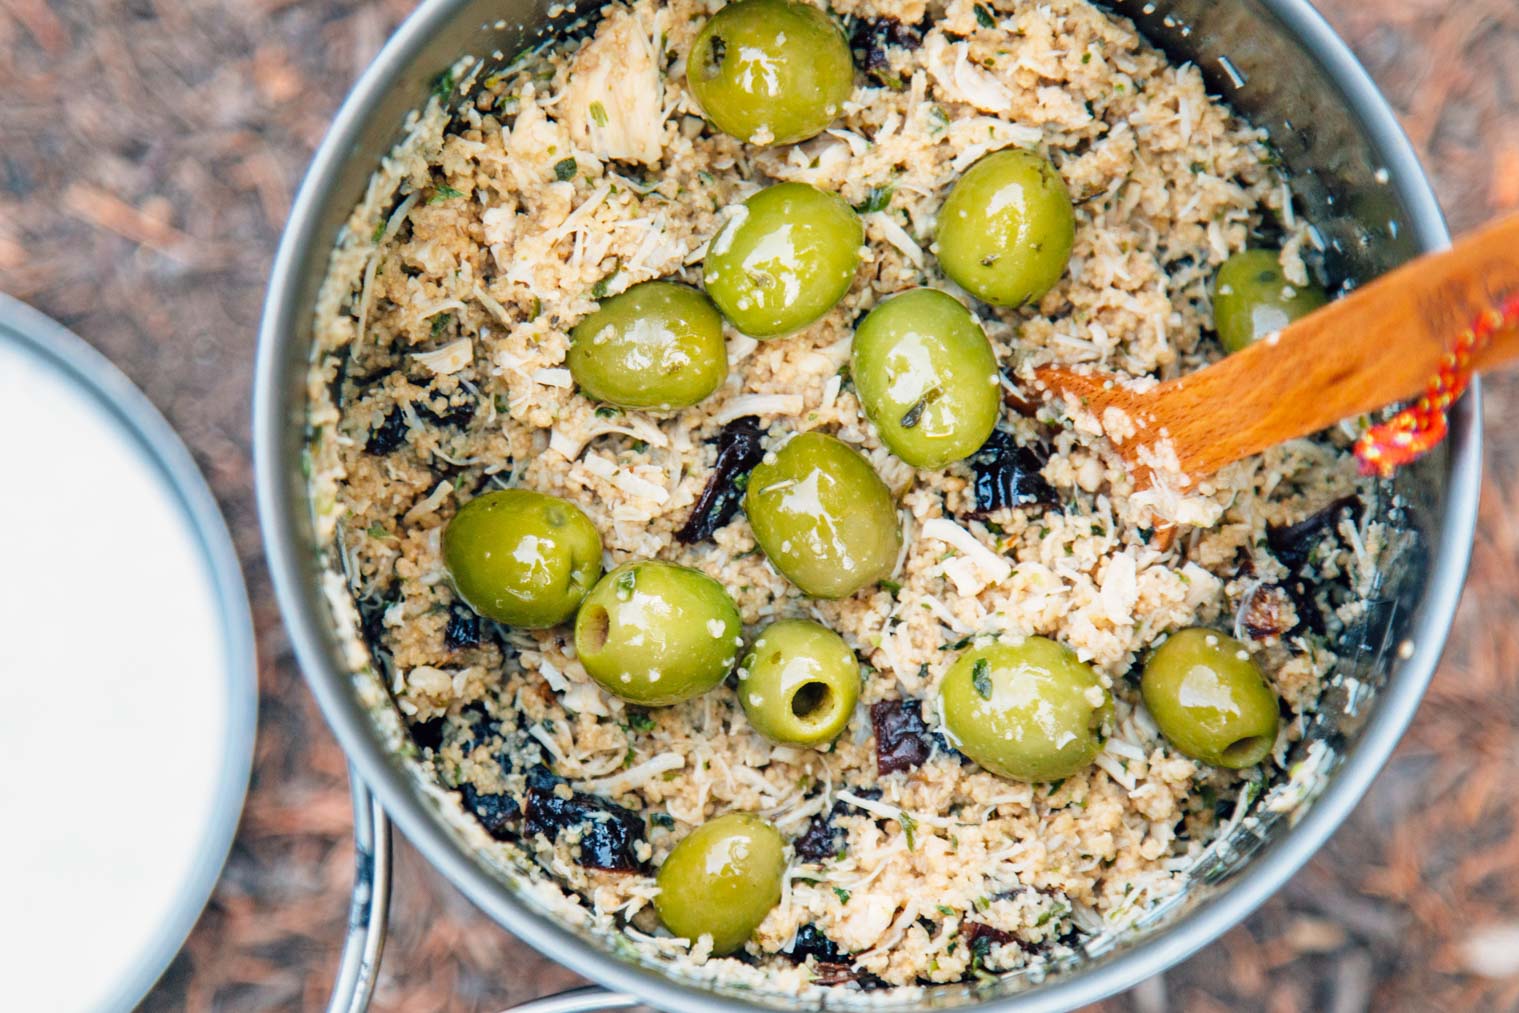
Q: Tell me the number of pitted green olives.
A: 13